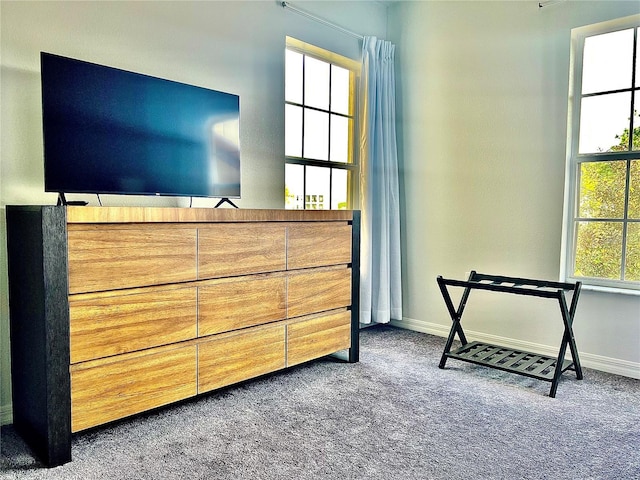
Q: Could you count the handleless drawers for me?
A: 9